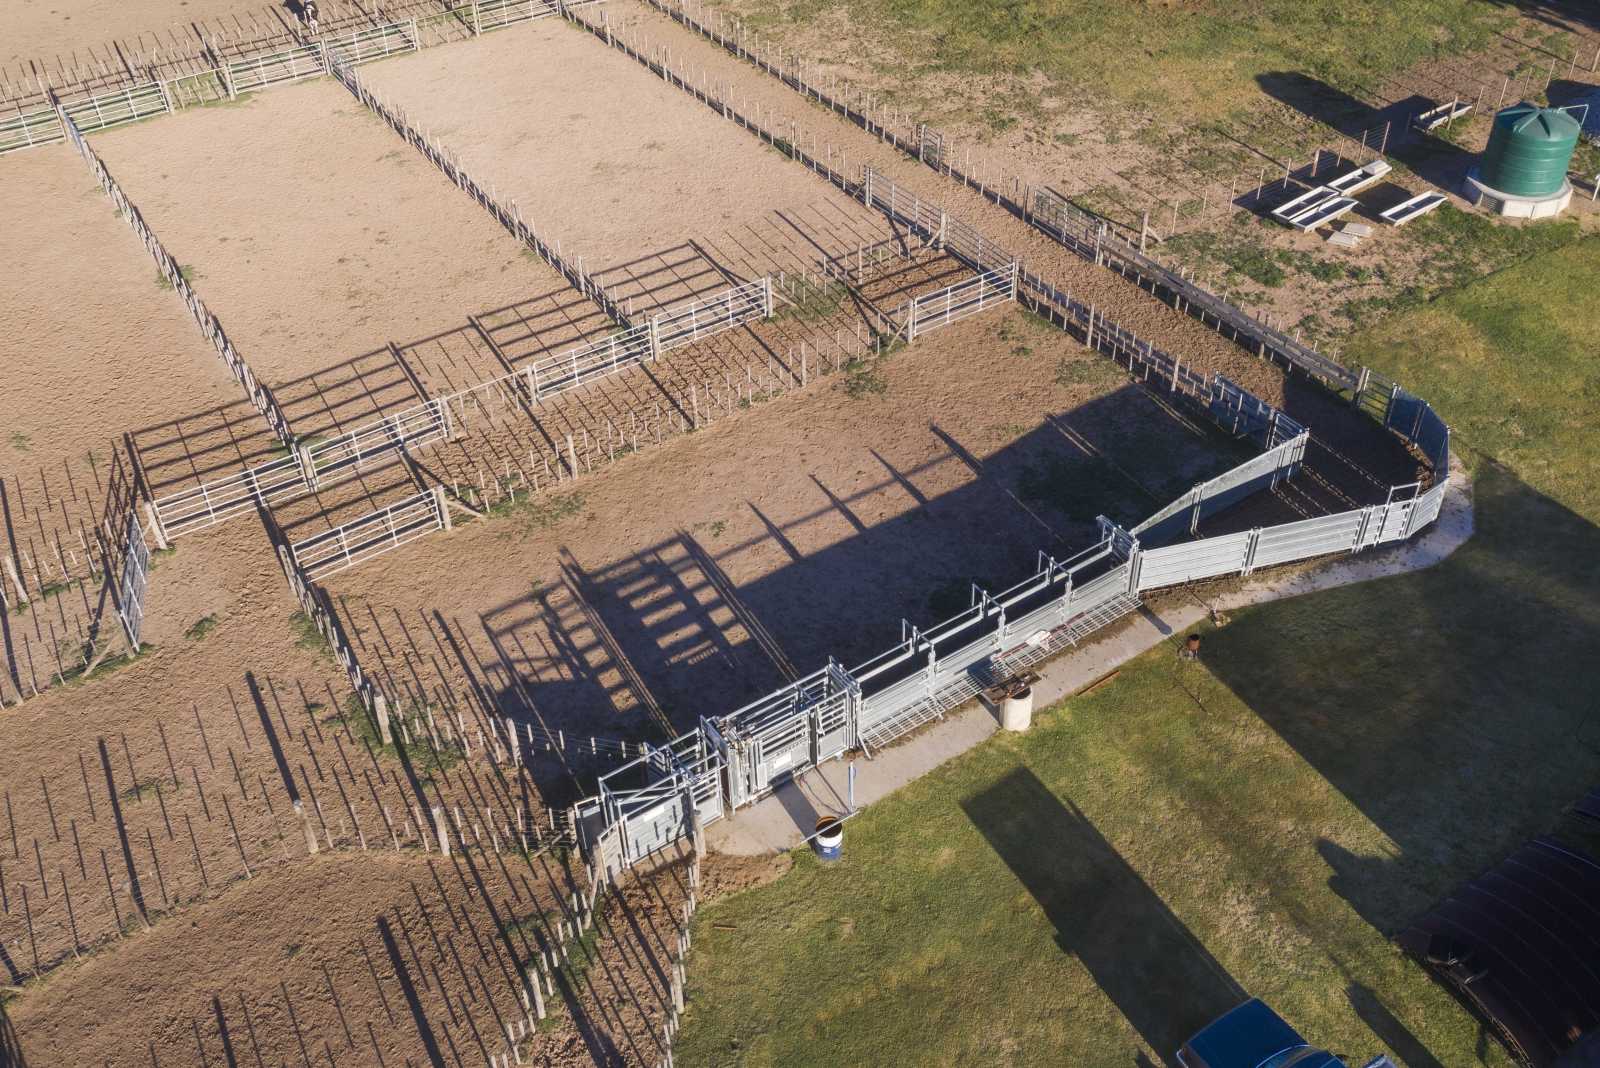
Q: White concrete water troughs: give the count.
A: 5